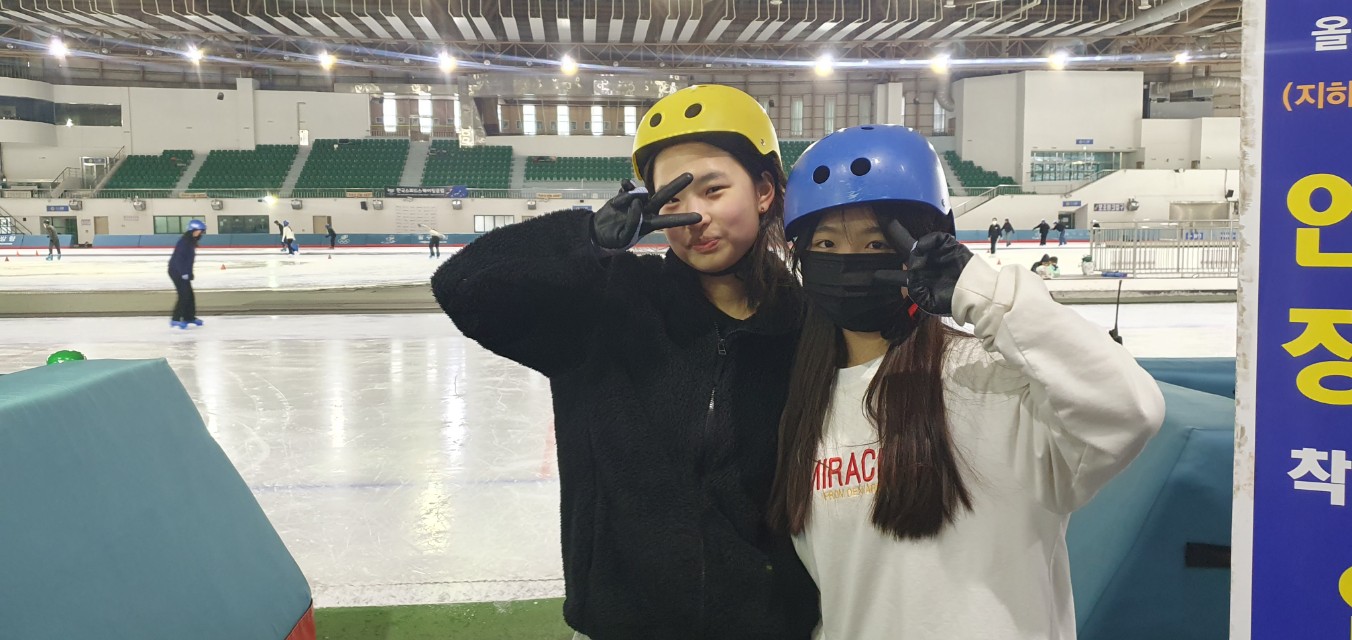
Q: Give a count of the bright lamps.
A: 9